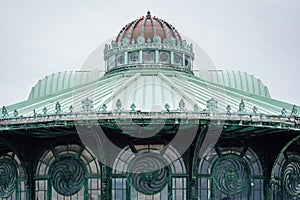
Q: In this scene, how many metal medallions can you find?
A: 5